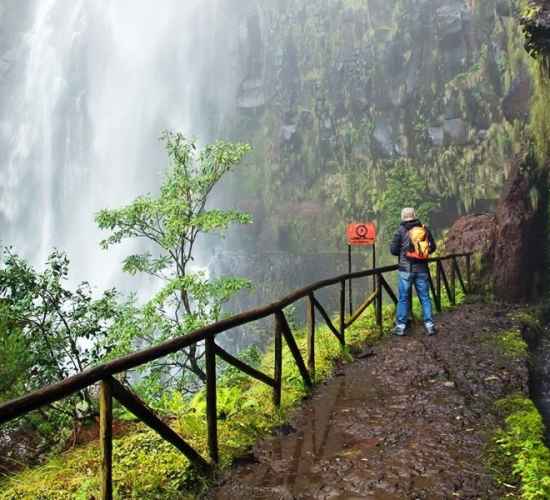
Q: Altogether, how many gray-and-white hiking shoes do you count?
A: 2